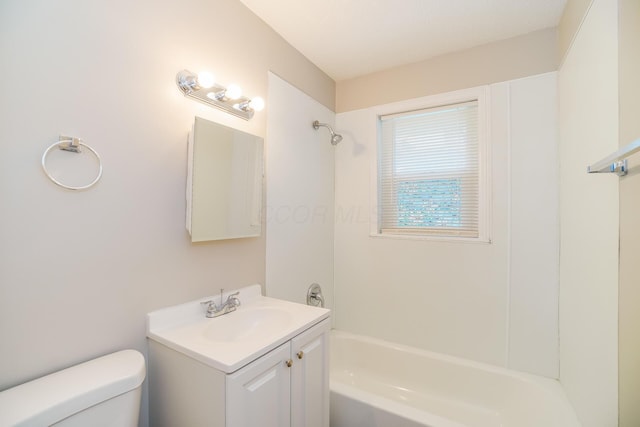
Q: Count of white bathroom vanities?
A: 1